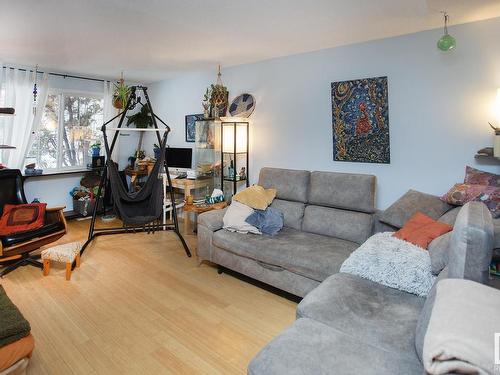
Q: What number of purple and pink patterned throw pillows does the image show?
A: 2